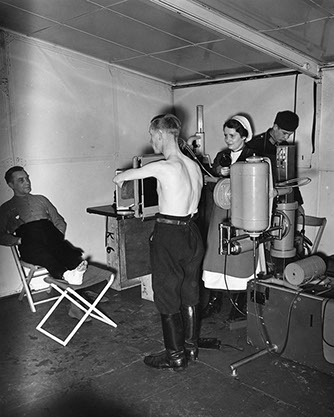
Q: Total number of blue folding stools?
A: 0